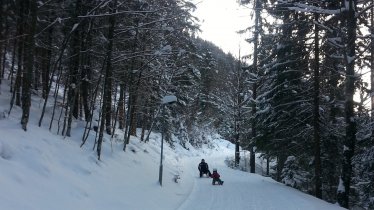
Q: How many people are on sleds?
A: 2